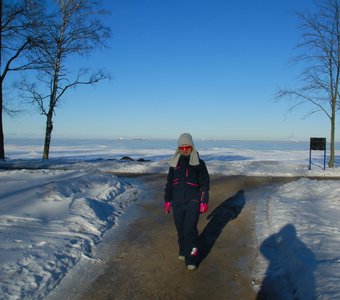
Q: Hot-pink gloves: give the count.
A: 2